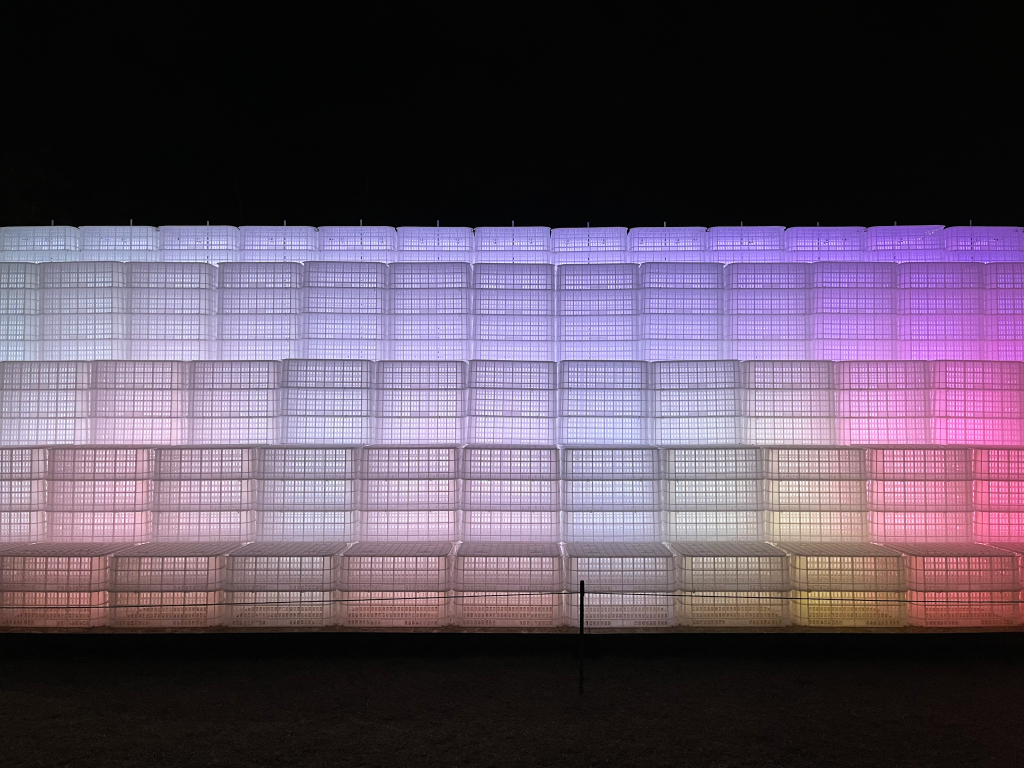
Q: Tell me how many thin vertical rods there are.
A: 13